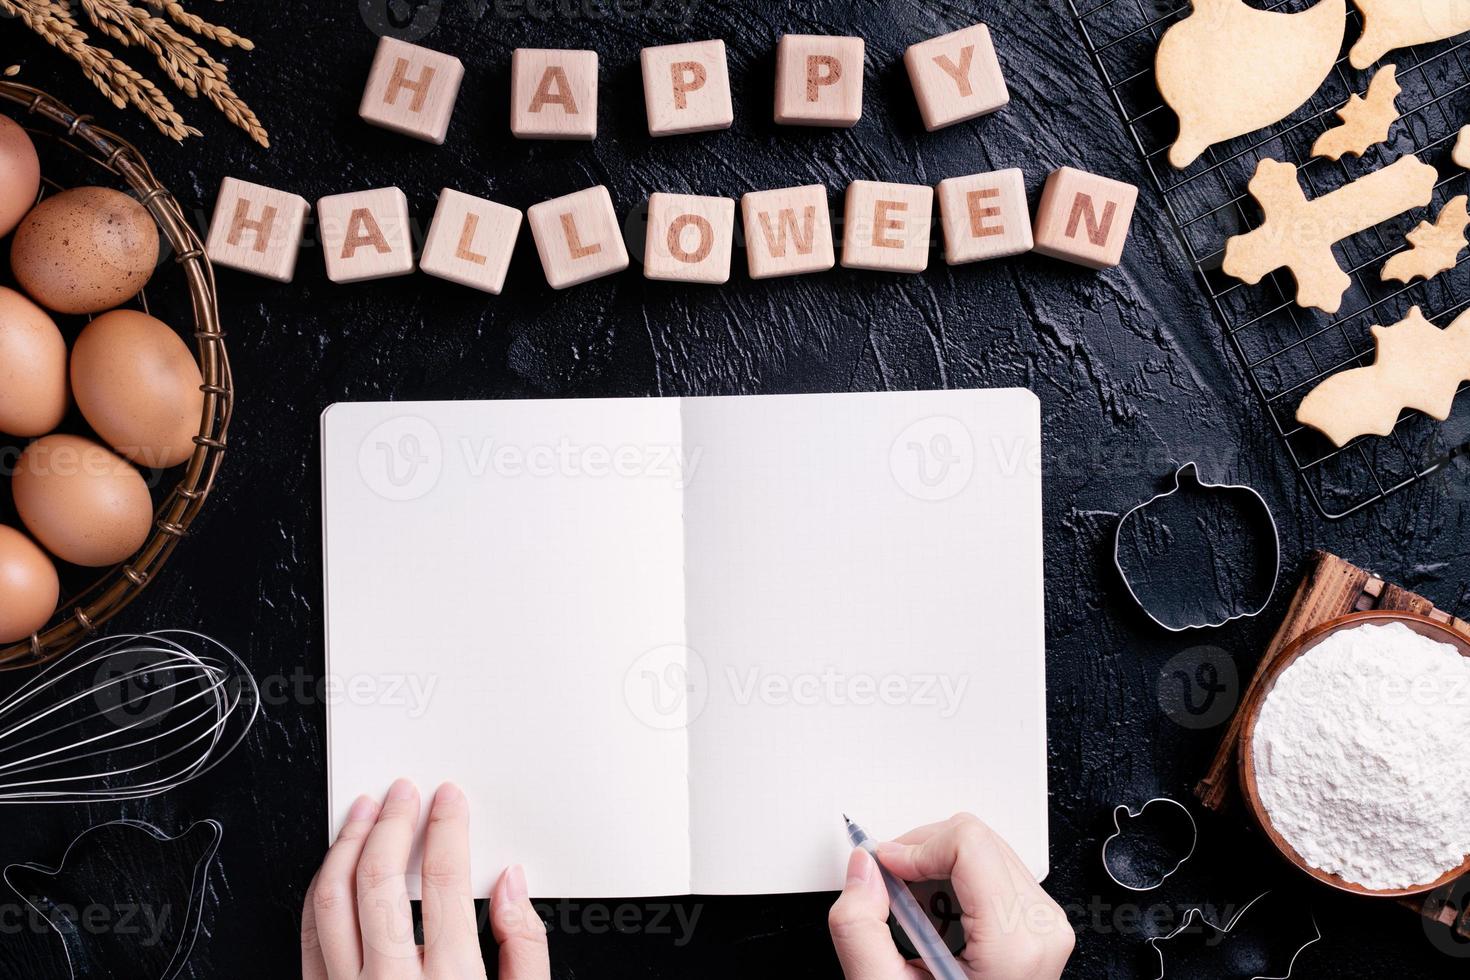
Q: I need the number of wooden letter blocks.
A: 14